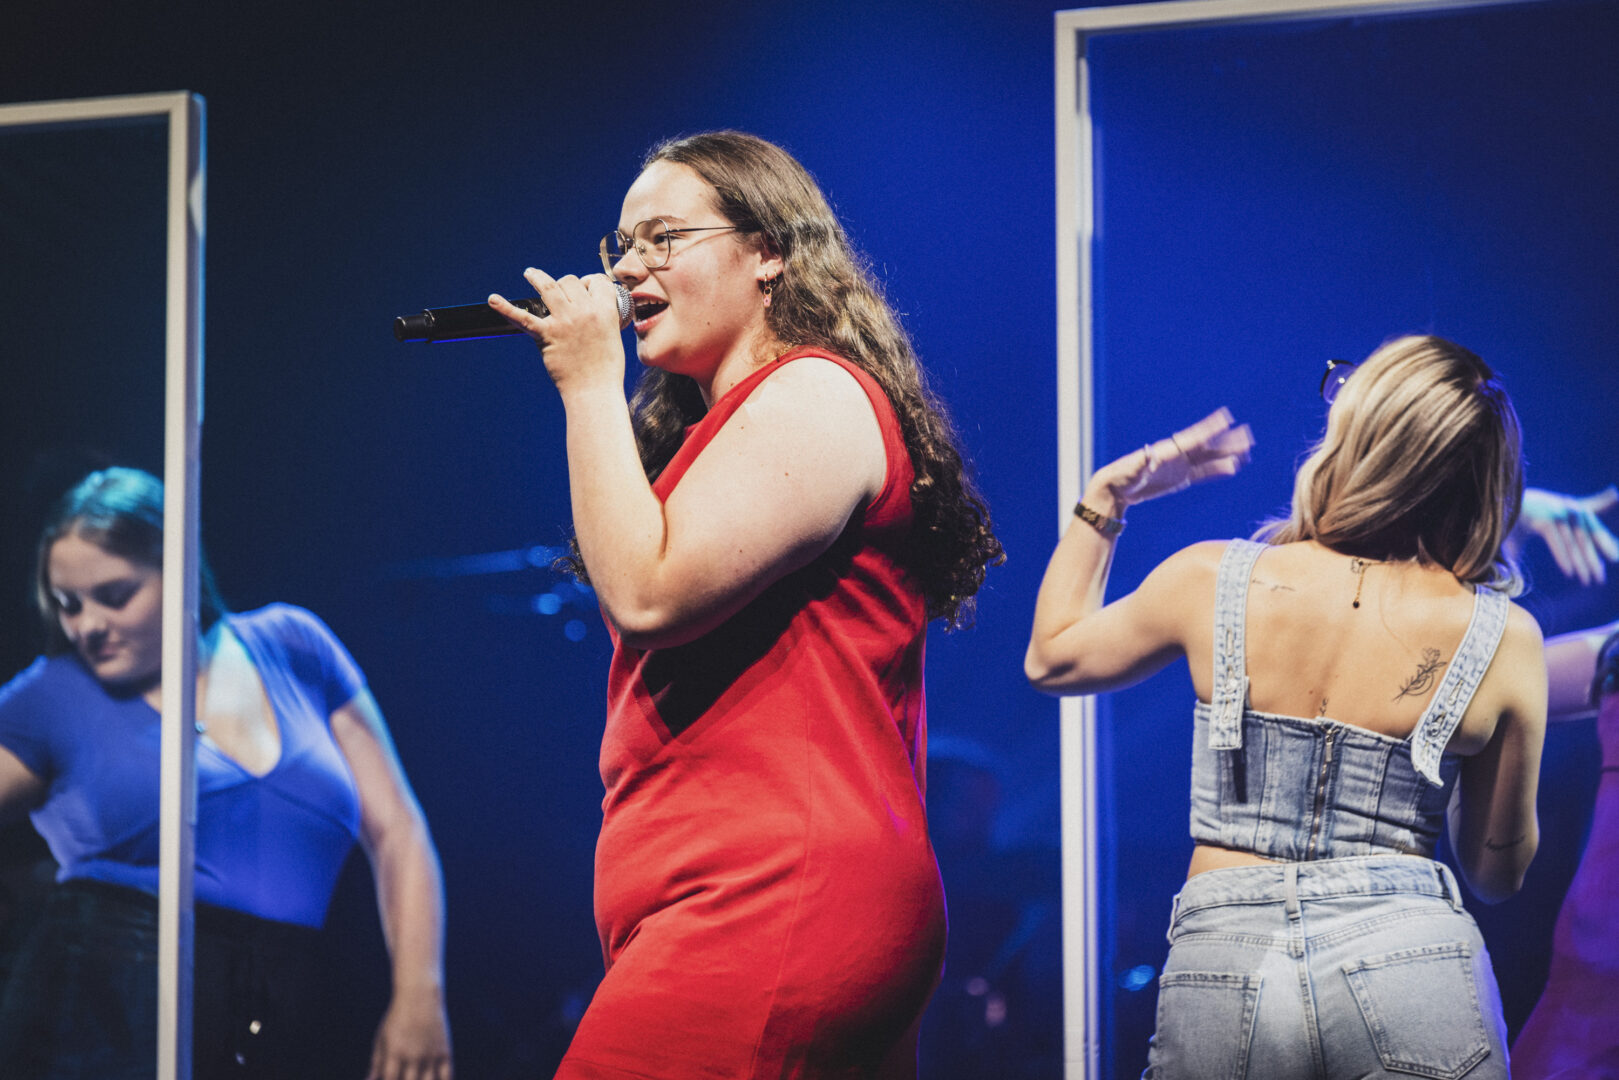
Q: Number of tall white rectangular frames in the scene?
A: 2